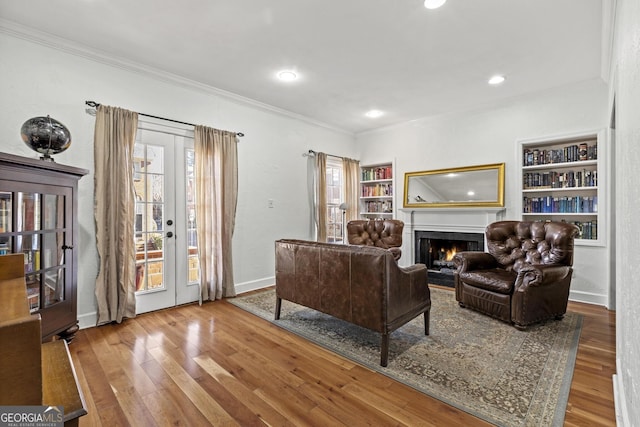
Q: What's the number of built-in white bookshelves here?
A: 2